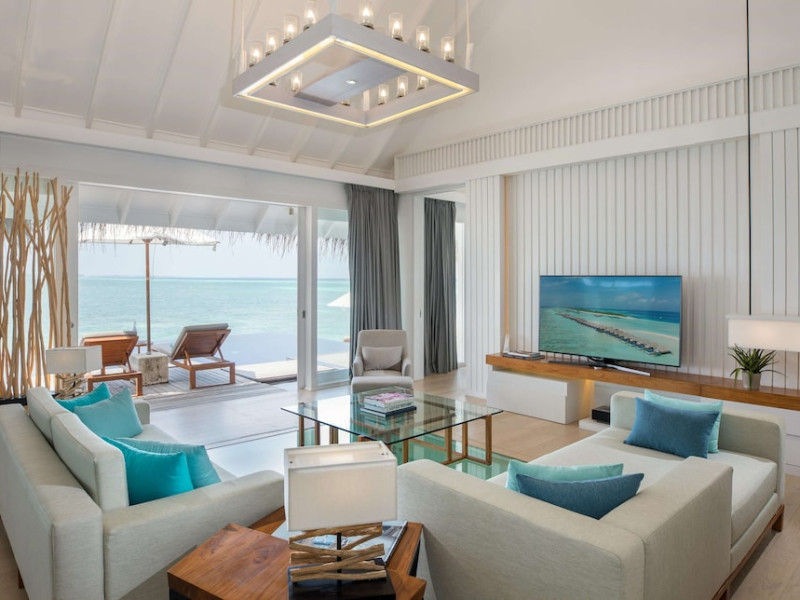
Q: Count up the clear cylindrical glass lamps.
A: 14